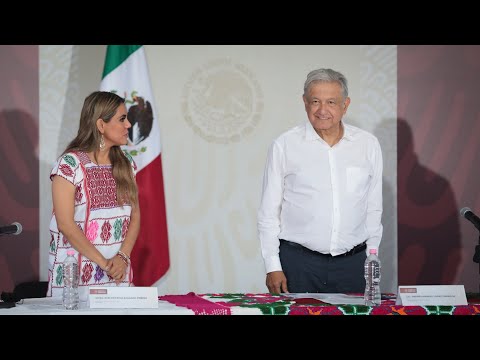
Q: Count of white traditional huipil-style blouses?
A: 1